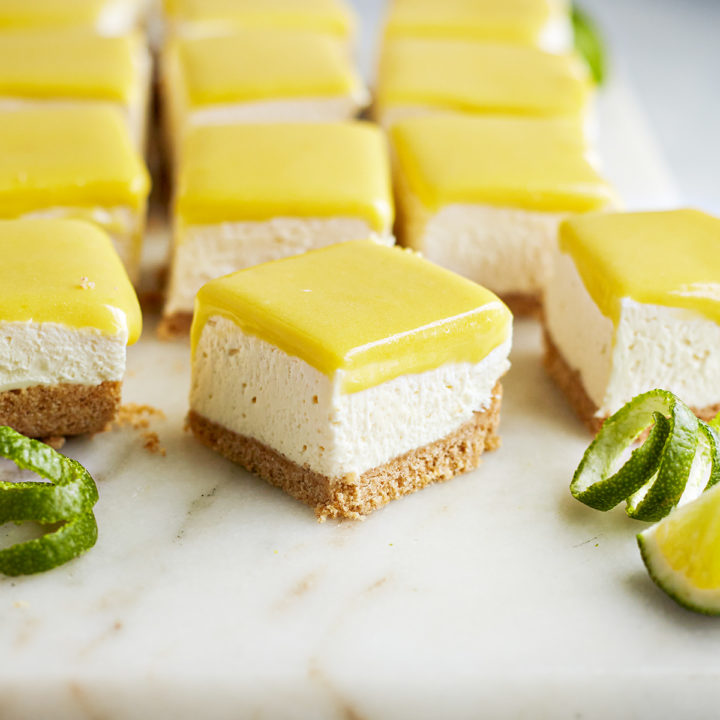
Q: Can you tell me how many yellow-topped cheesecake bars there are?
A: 12